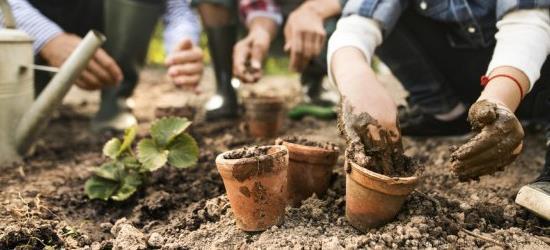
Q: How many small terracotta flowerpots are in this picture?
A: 4